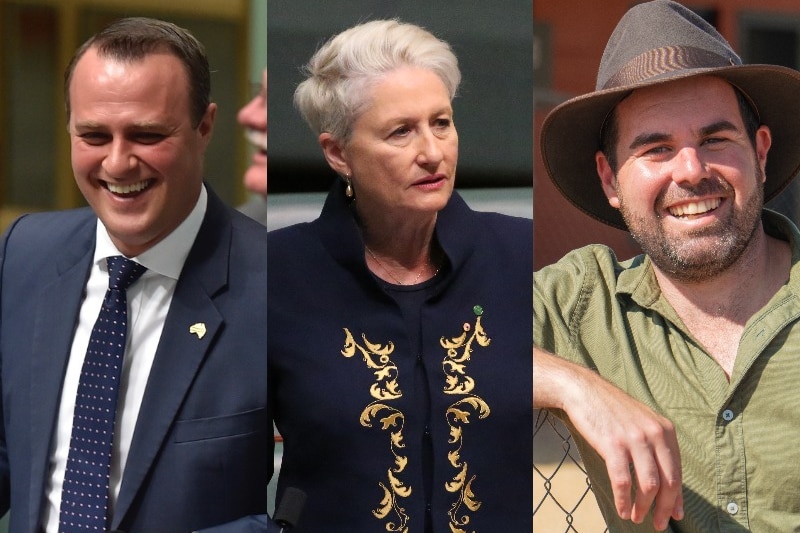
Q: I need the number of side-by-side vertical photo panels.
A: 3